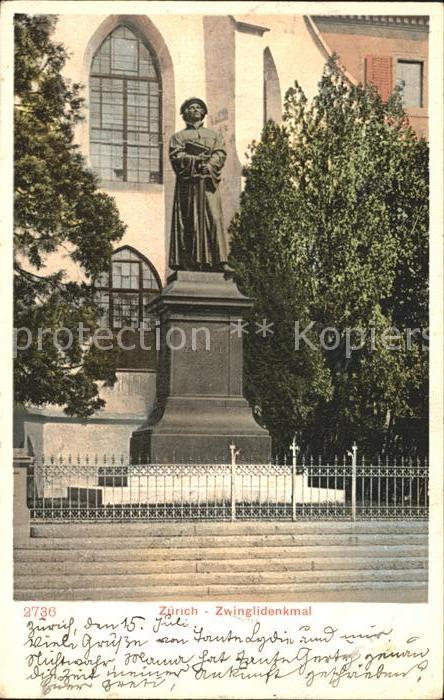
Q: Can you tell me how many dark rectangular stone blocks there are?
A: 2